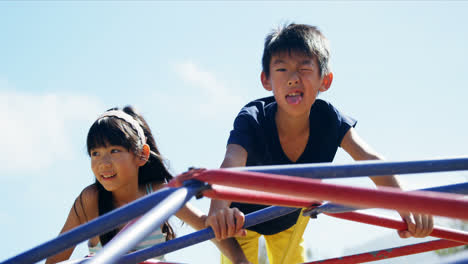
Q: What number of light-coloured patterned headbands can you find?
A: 1